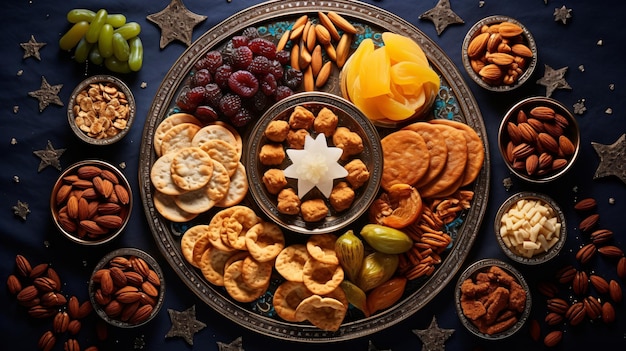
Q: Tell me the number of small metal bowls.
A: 7